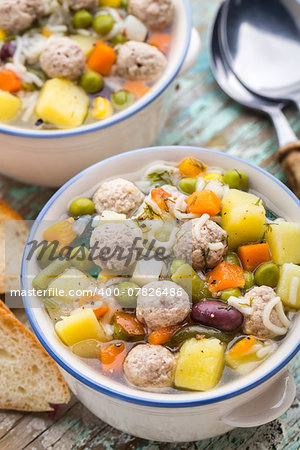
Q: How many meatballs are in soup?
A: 11